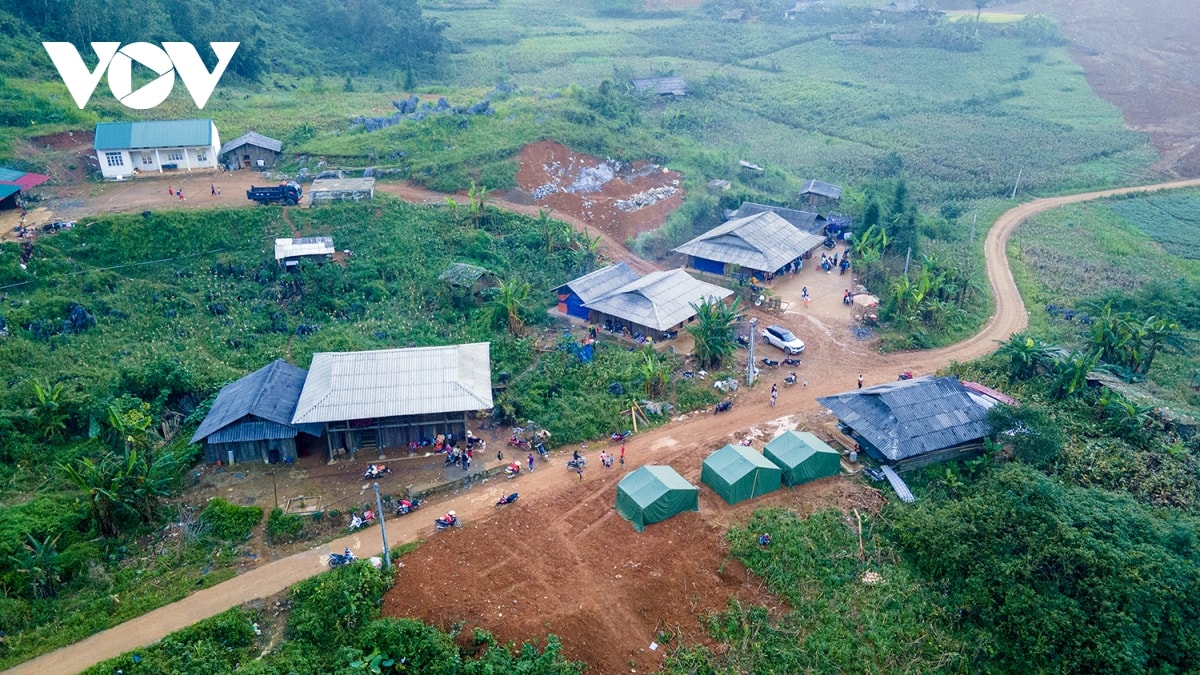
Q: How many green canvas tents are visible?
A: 3